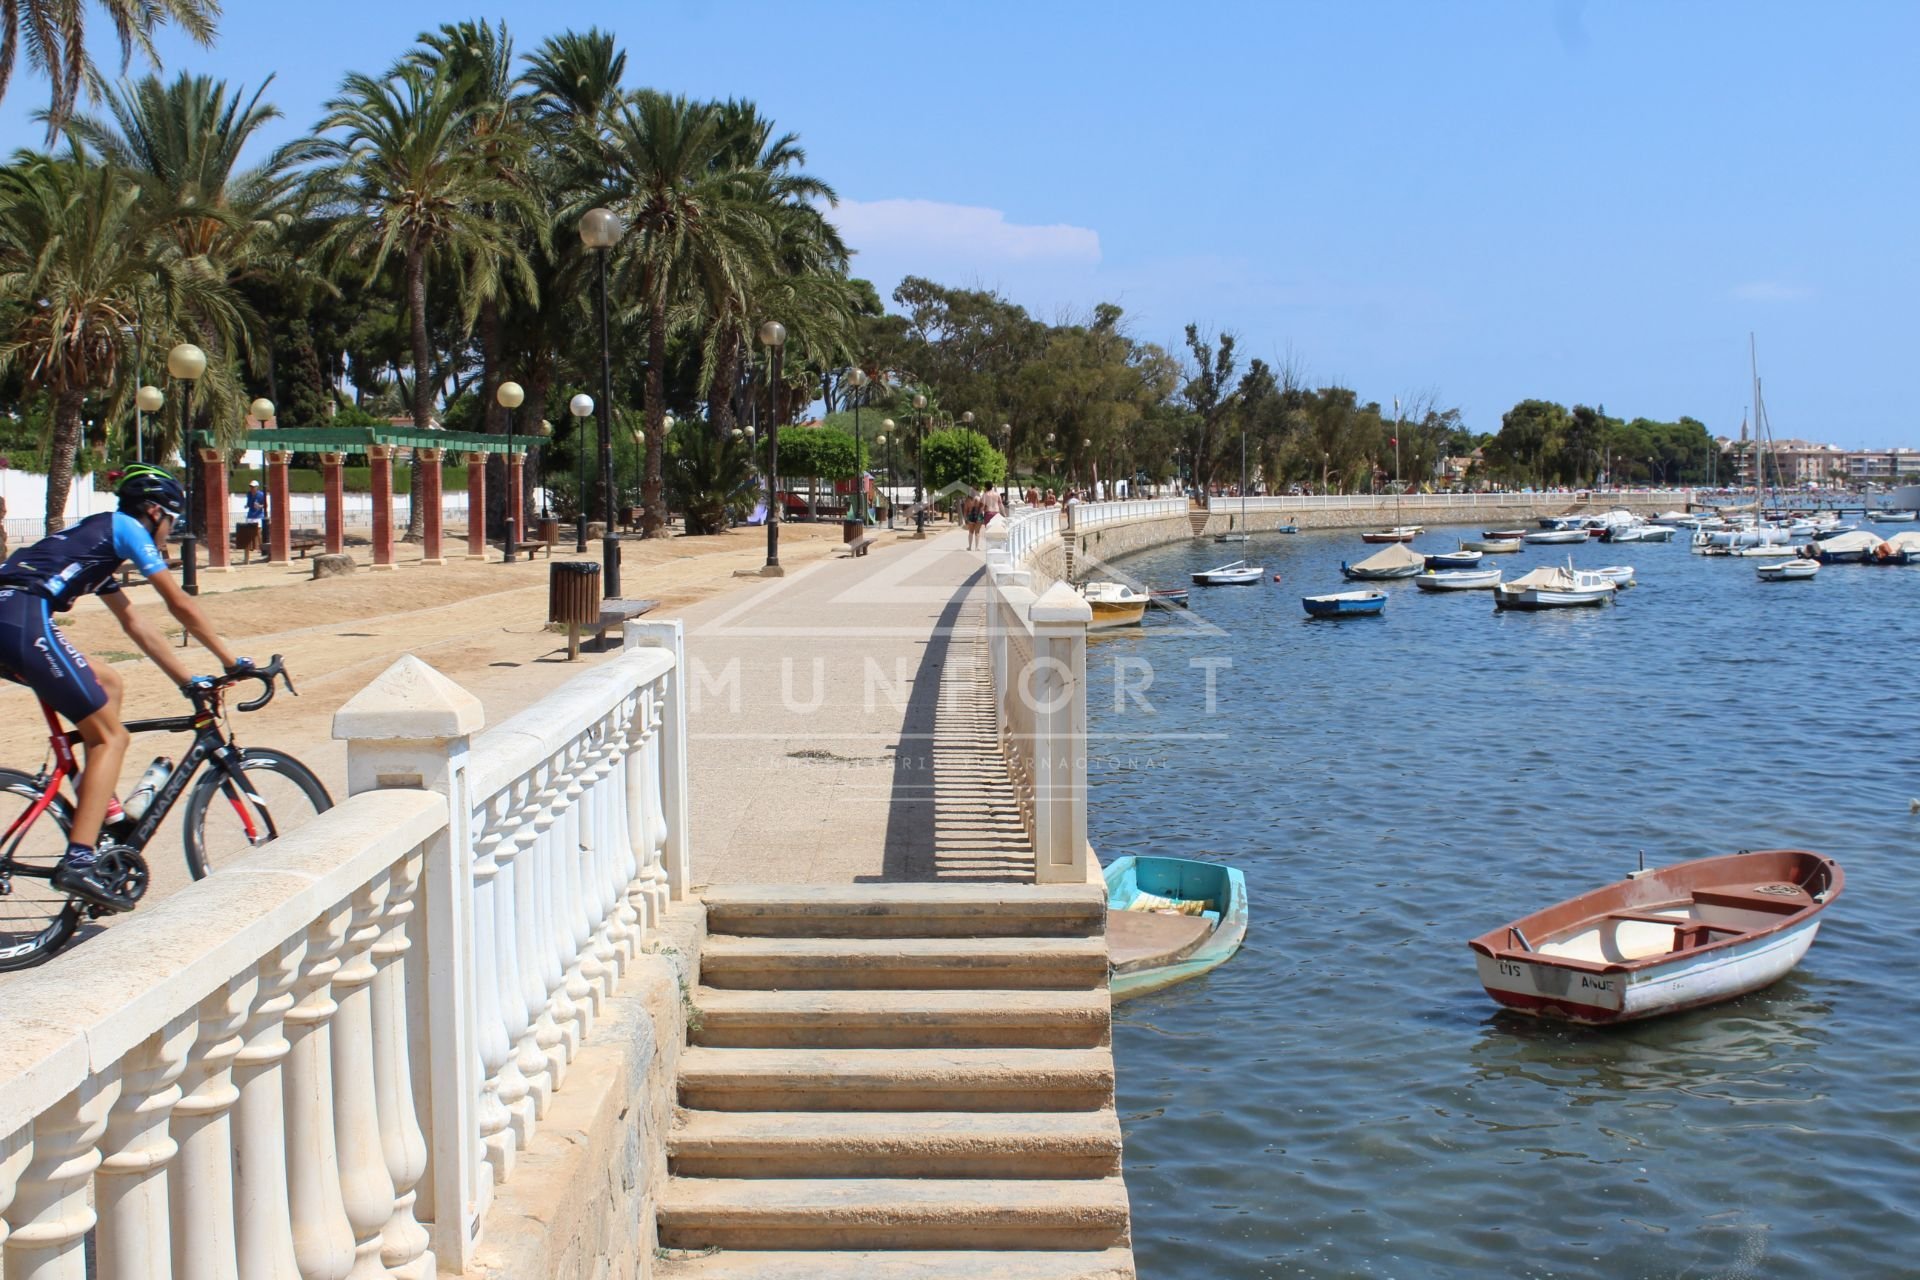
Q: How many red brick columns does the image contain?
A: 7